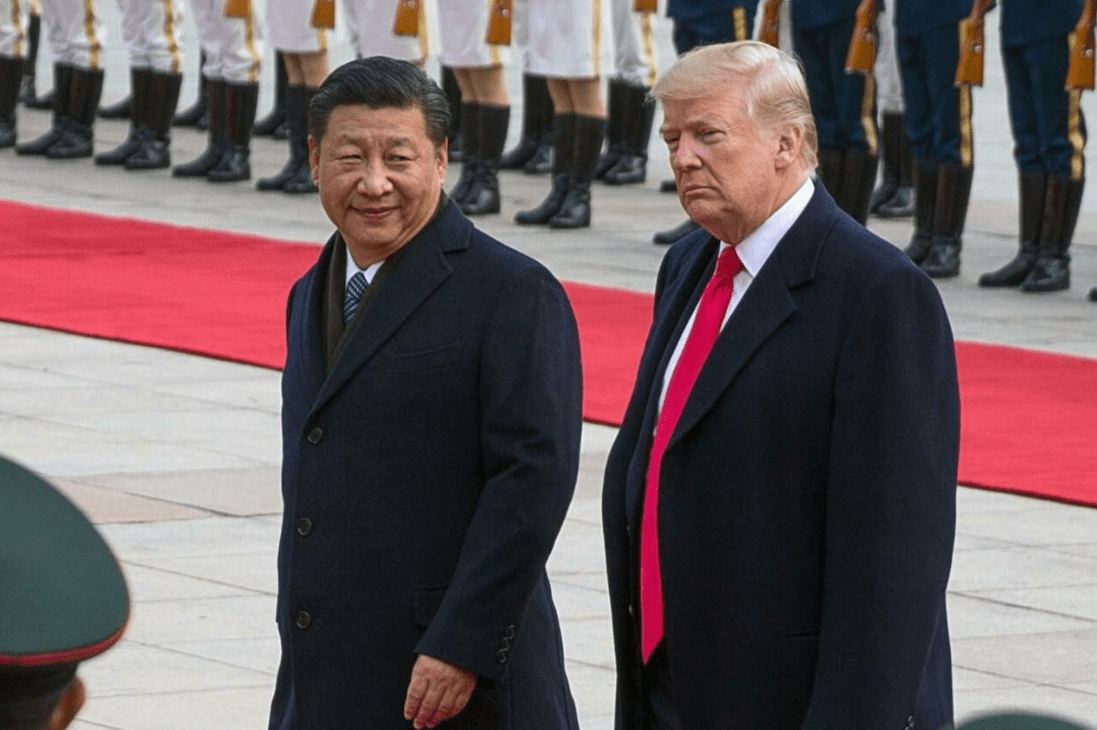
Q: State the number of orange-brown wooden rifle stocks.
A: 9